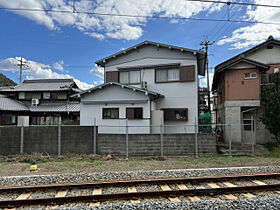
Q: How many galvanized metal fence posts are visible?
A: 8